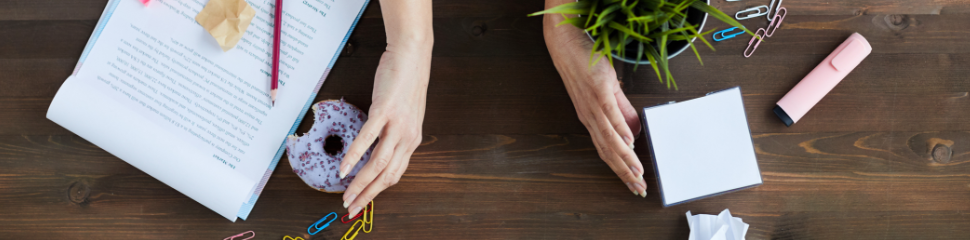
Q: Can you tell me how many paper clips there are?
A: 12